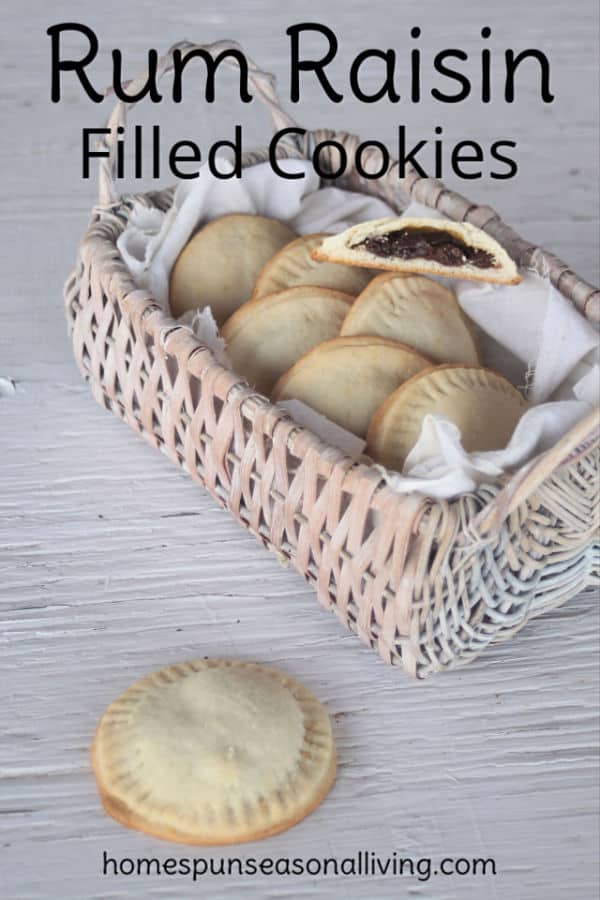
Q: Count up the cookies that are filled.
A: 8